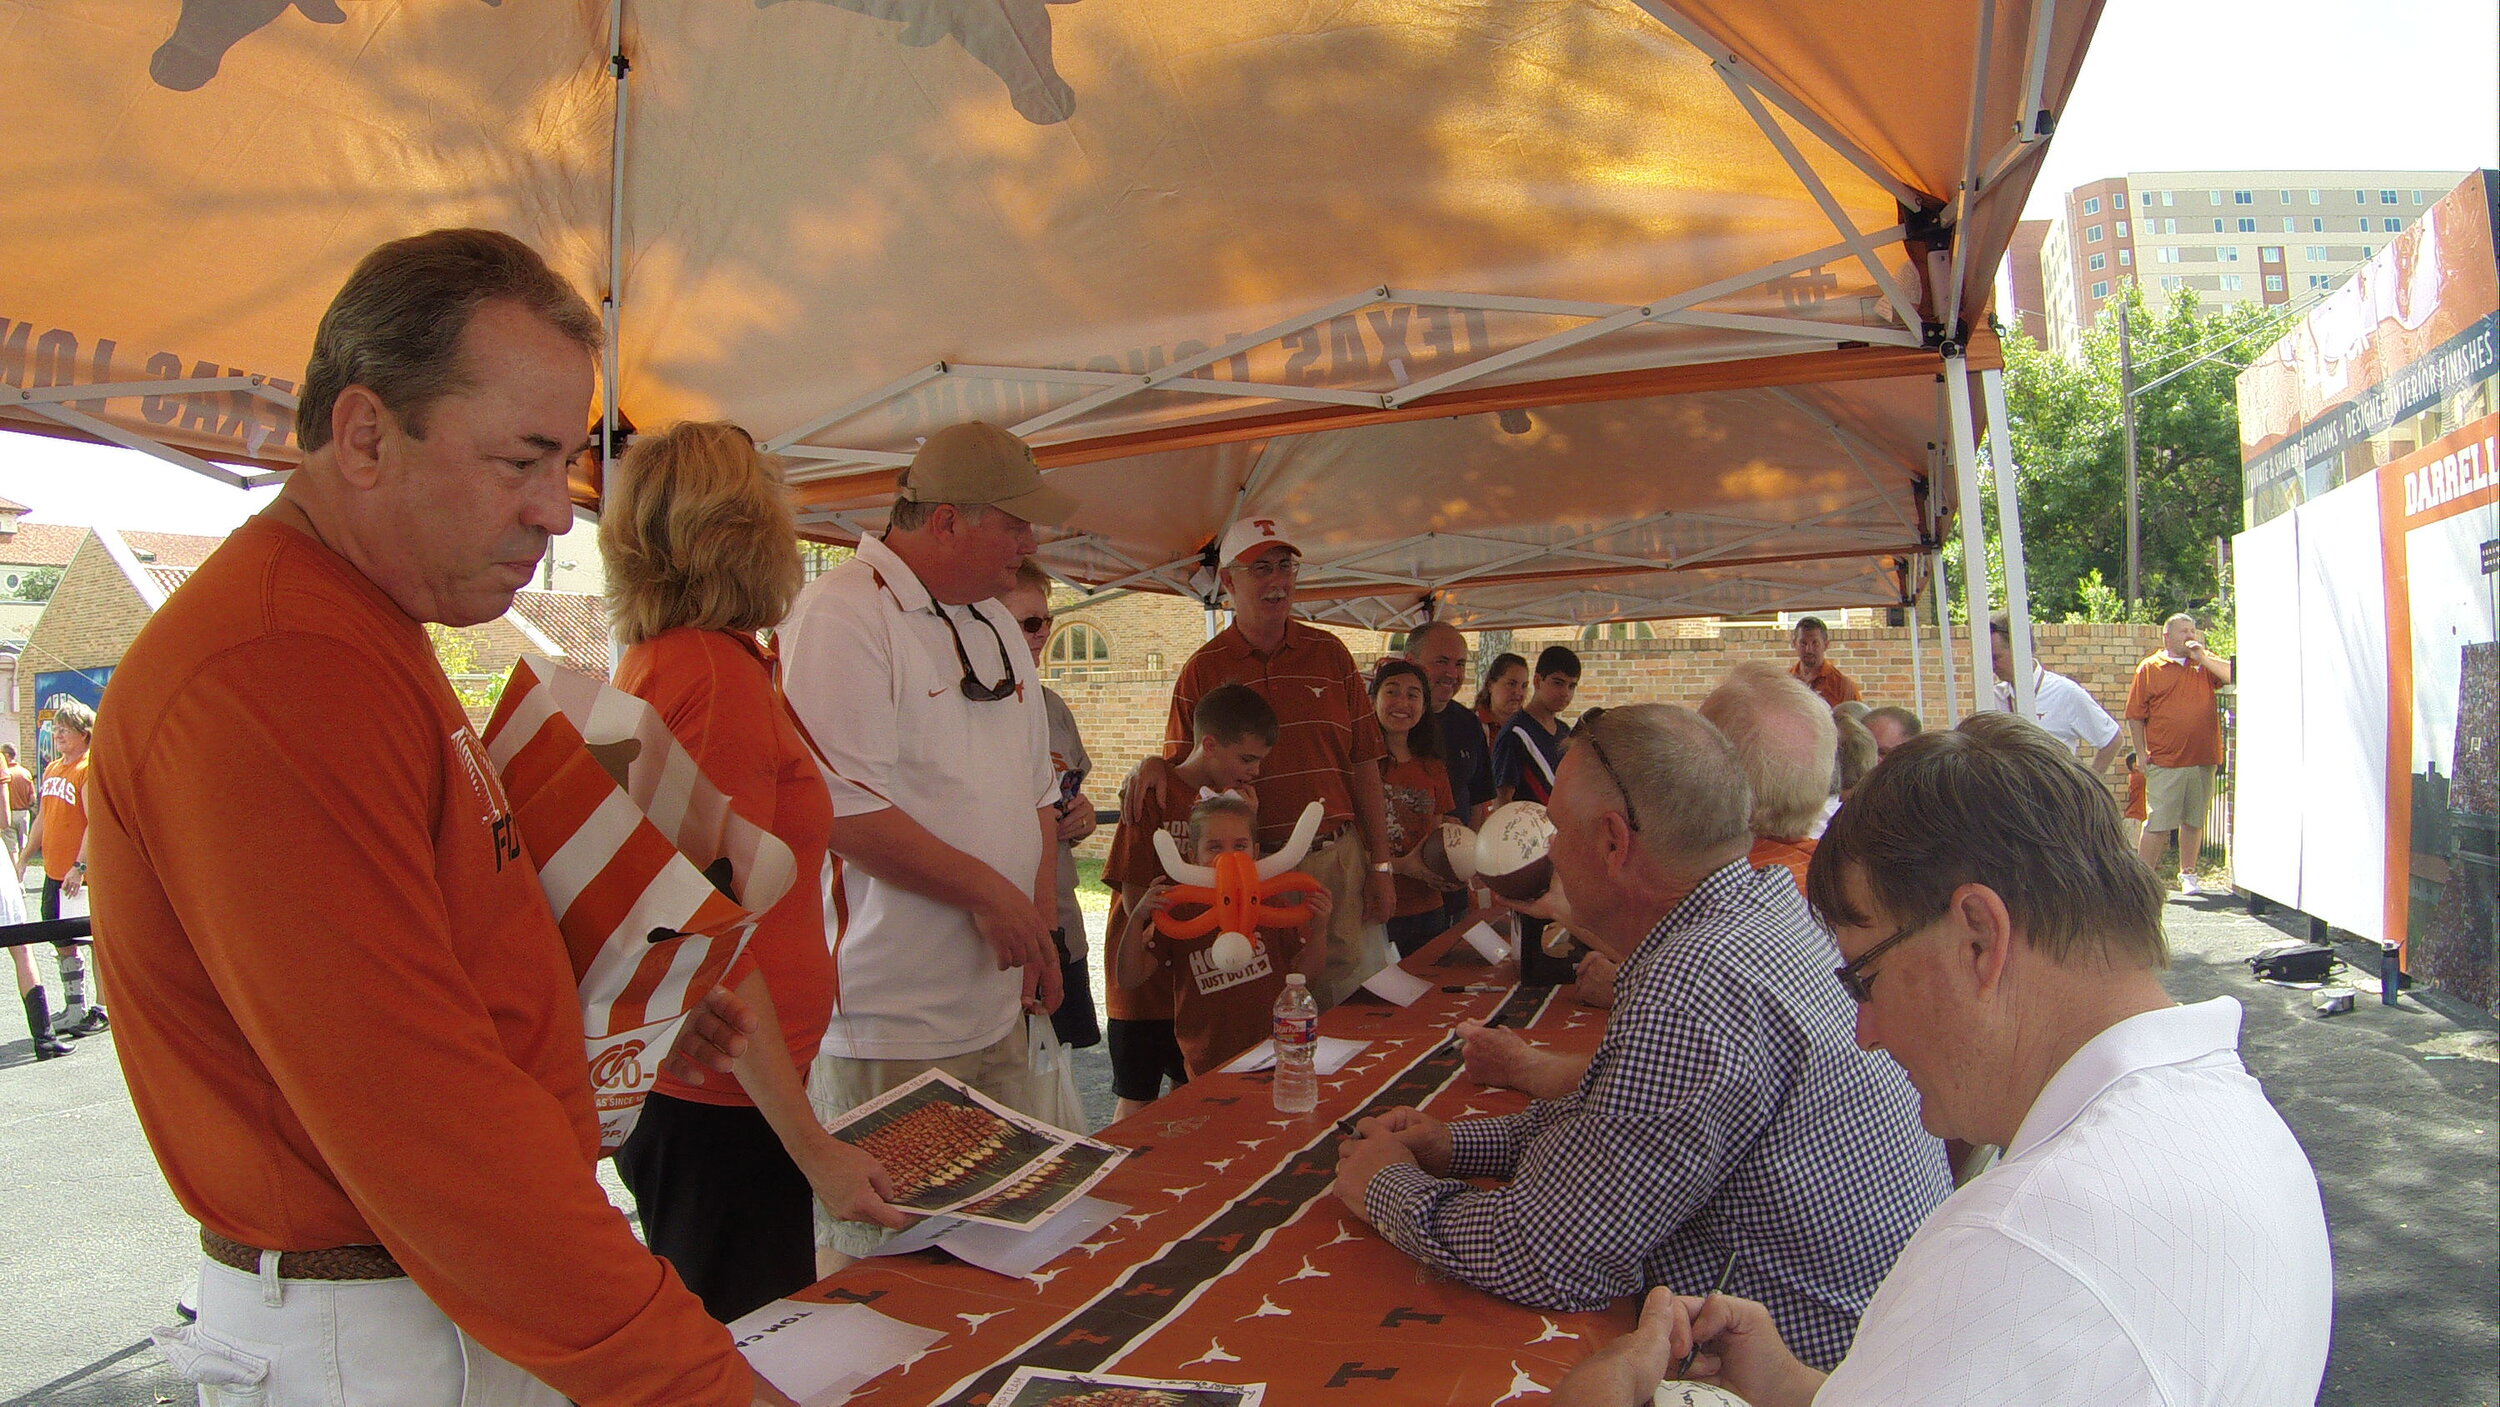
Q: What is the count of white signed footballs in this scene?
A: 3